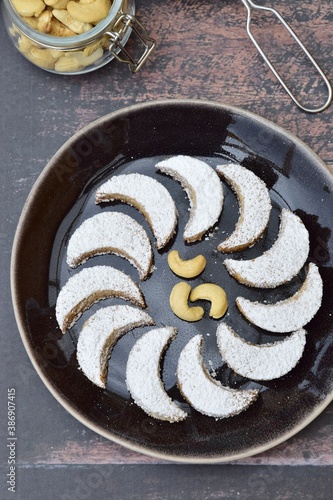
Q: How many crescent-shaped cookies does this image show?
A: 11